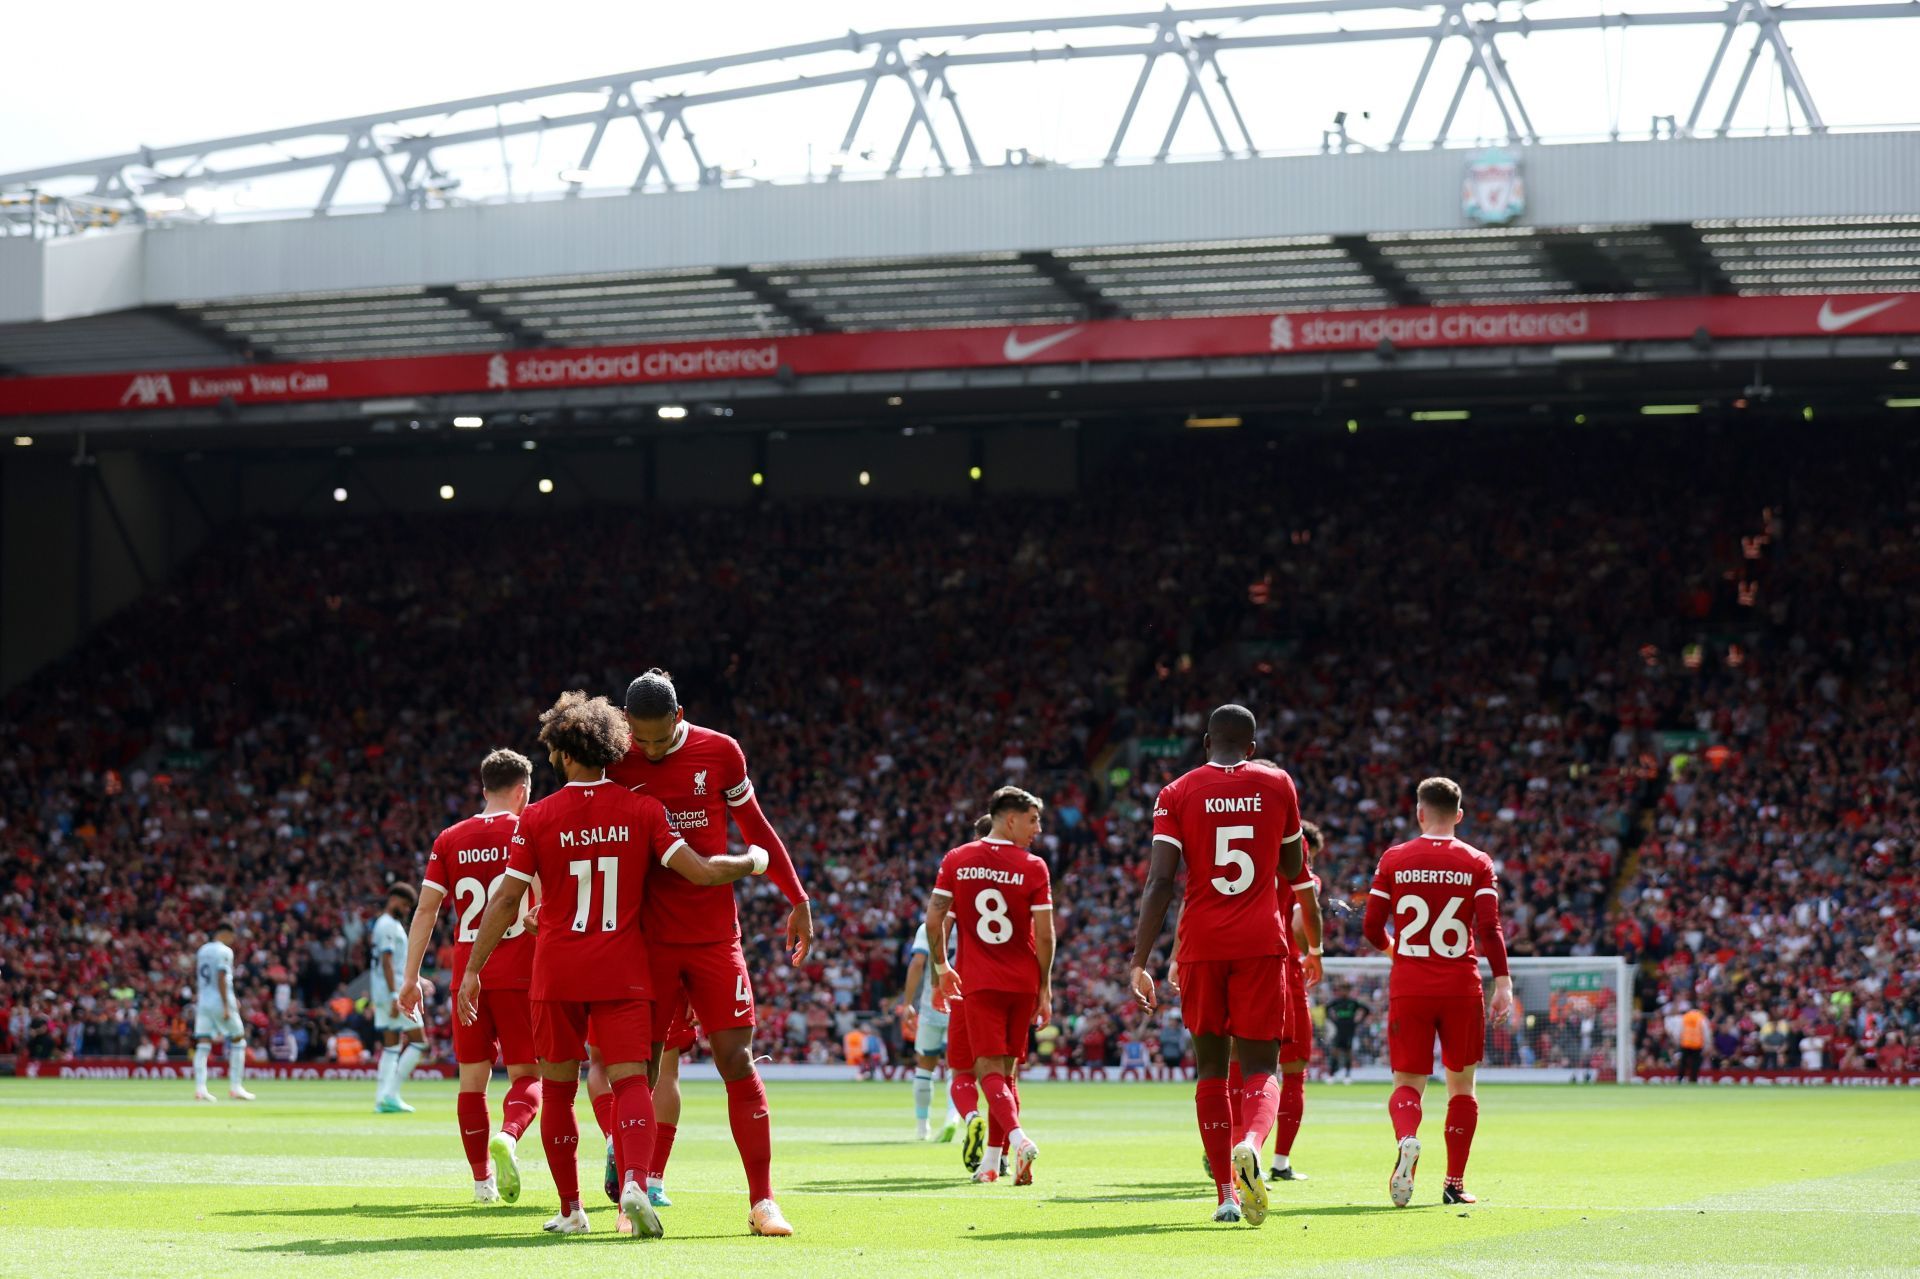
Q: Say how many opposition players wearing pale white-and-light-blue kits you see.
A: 3